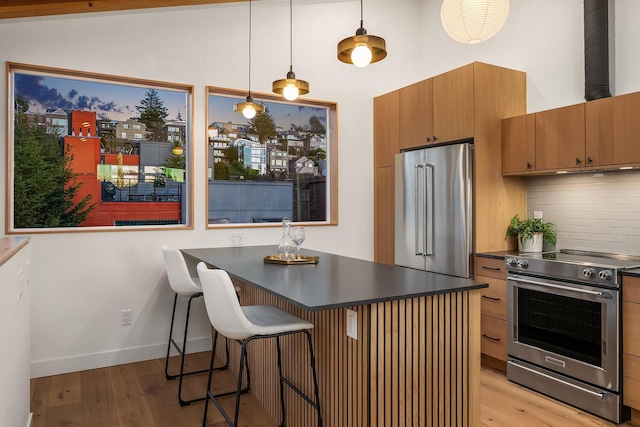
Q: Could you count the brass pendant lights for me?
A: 3